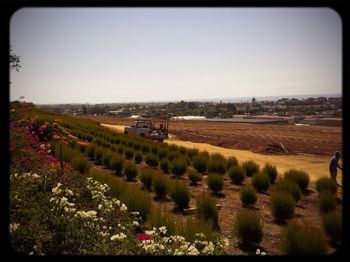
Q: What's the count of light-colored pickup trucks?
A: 1